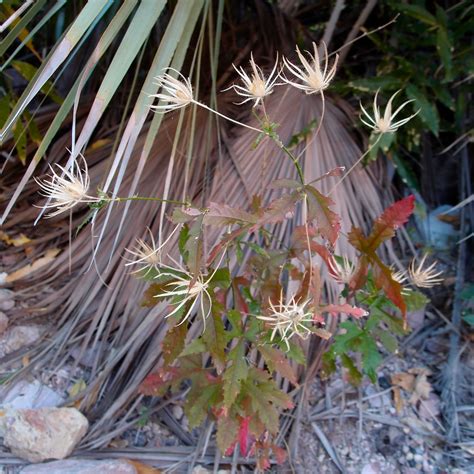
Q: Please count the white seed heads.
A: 11